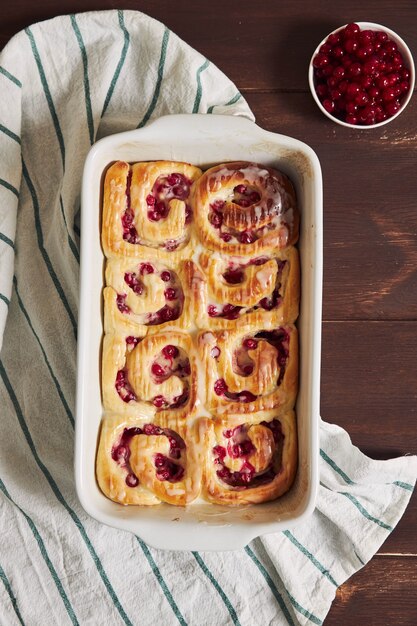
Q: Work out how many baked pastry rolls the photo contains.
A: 8